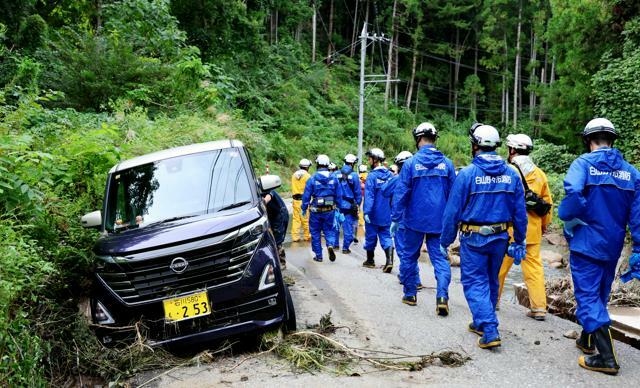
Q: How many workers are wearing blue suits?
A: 7